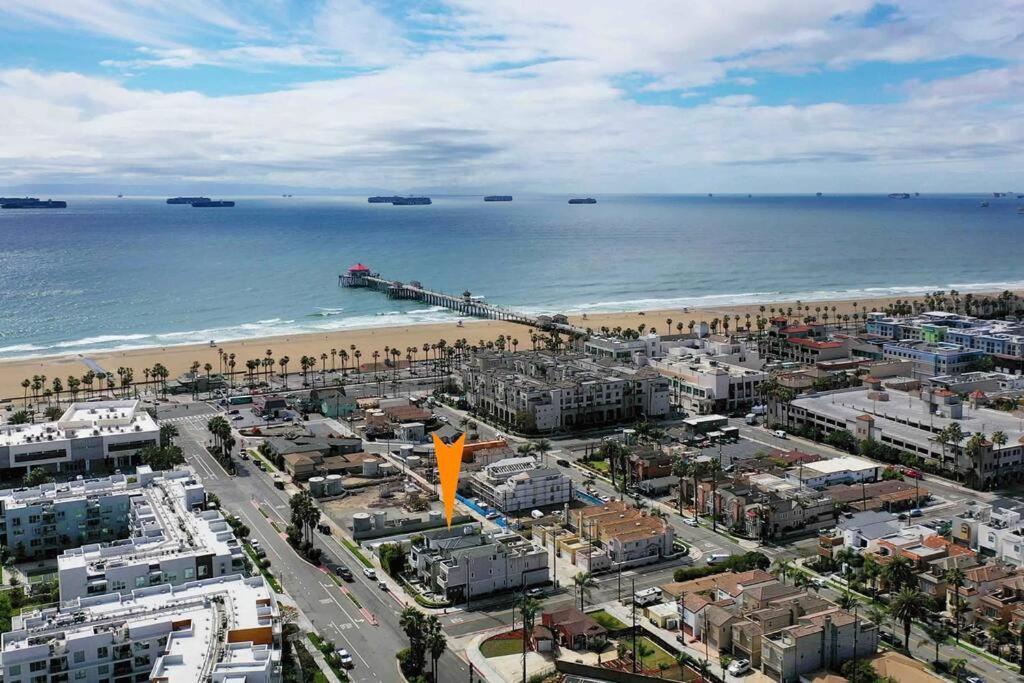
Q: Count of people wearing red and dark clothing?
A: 0